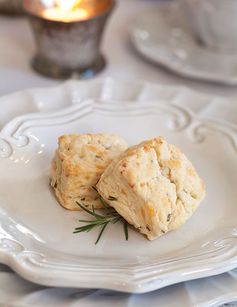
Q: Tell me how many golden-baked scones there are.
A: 2